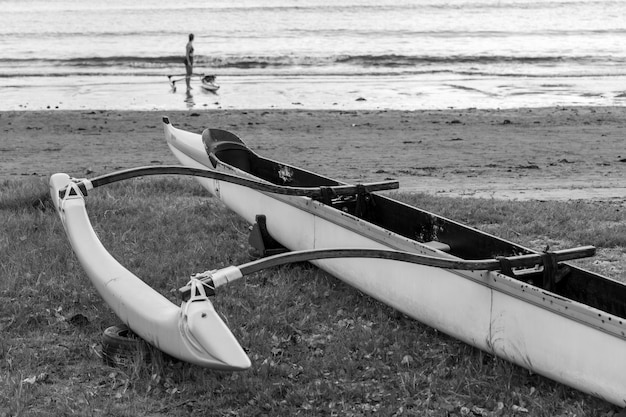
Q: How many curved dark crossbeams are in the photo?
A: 2